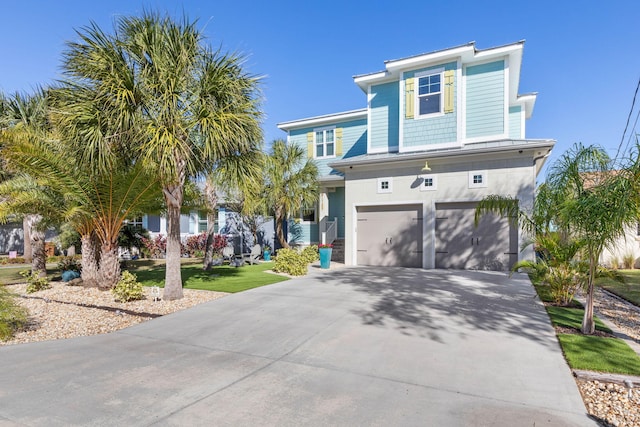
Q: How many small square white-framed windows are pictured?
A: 3